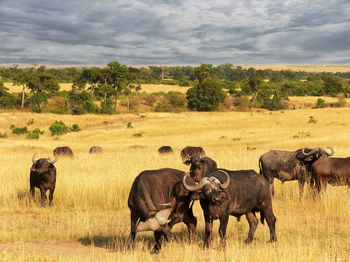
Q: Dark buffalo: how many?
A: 10